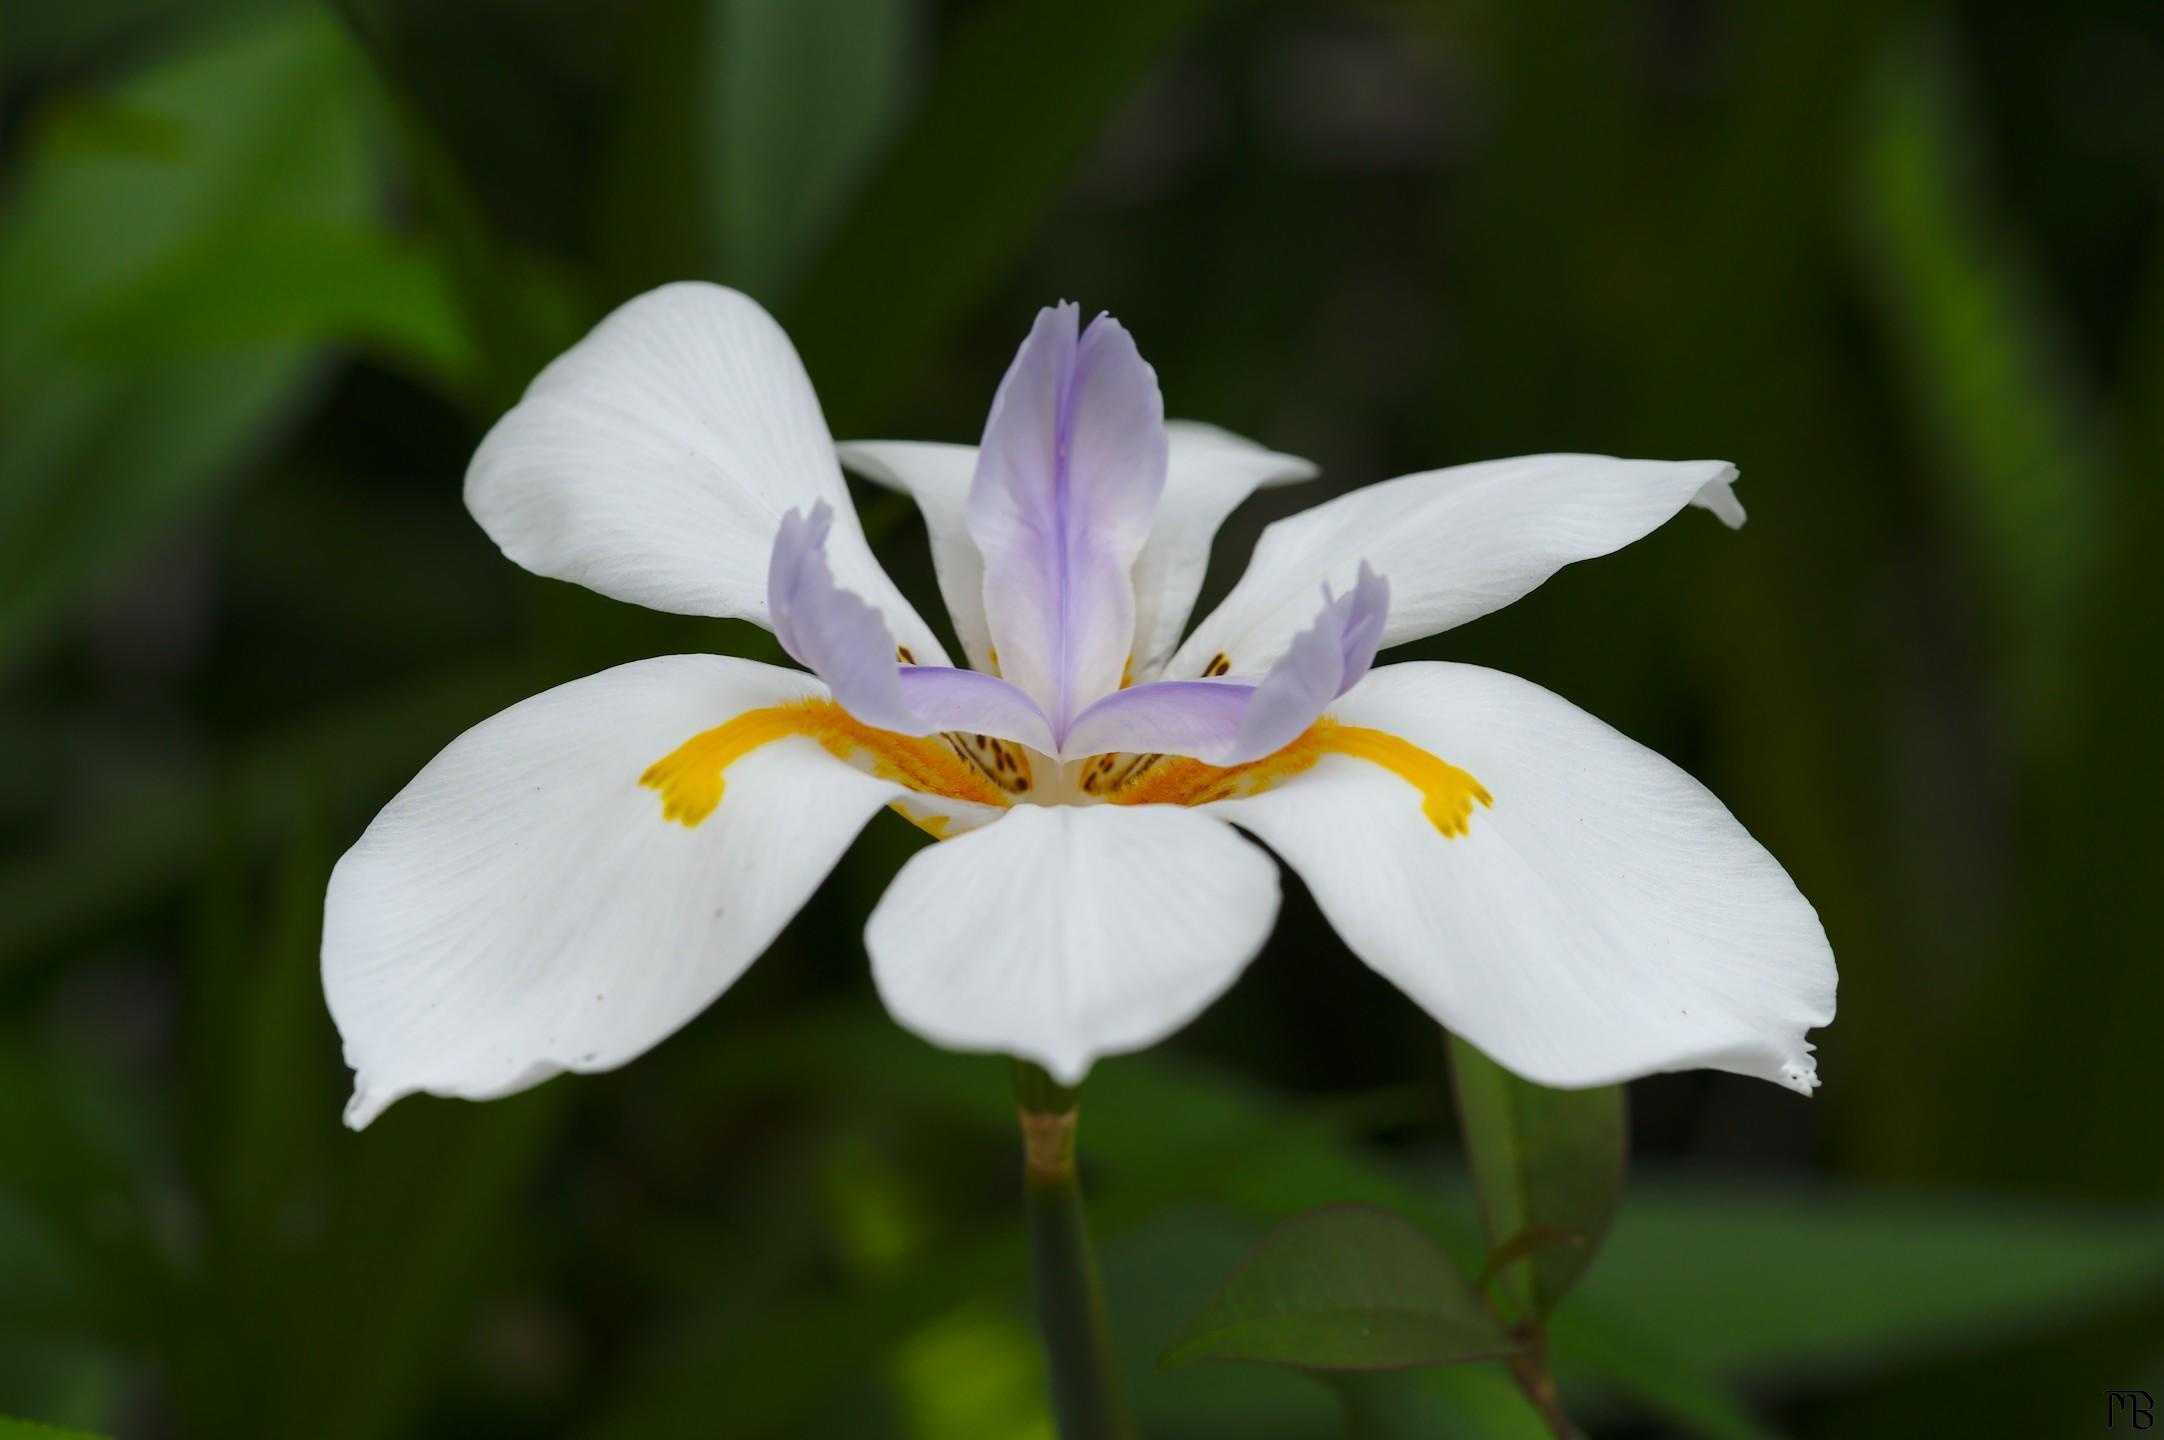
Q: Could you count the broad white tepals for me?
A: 6